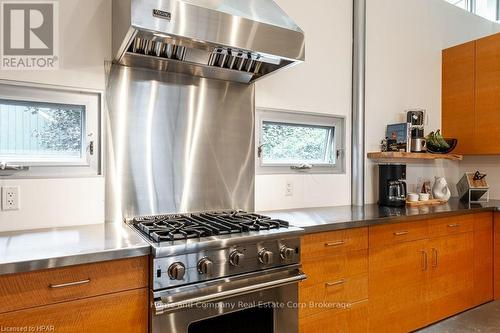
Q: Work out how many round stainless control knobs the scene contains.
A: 5